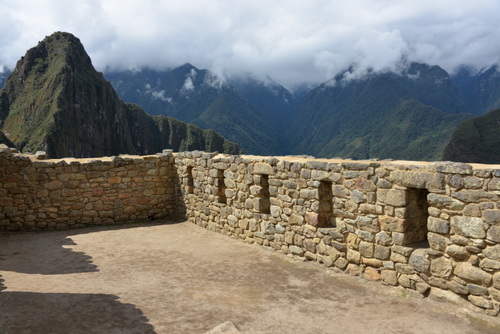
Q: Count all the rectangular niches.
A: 5